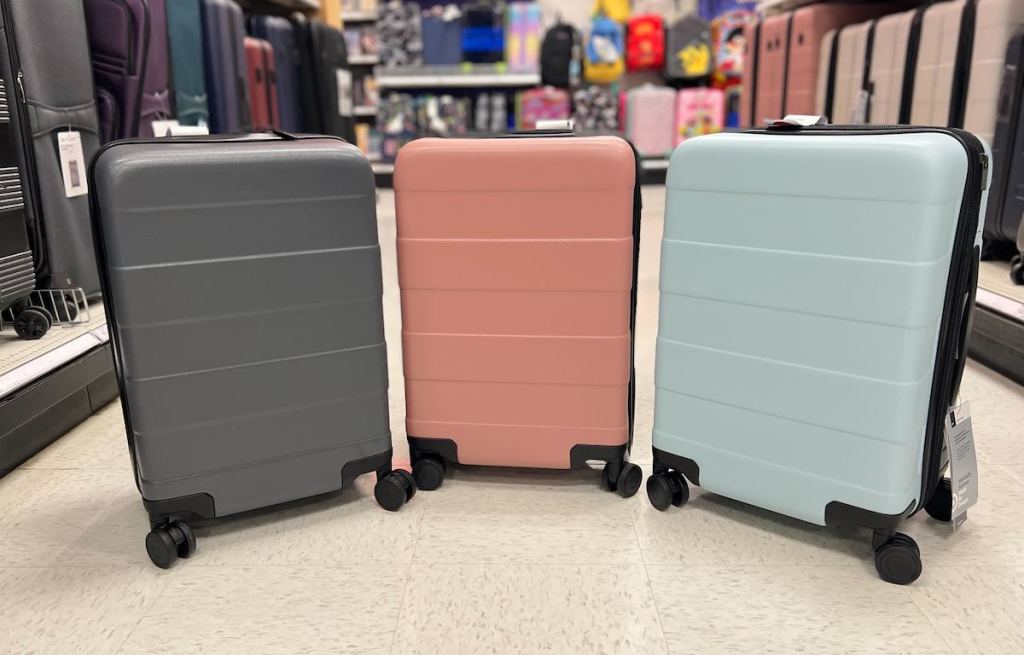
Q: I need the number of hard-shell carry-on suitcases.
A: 3